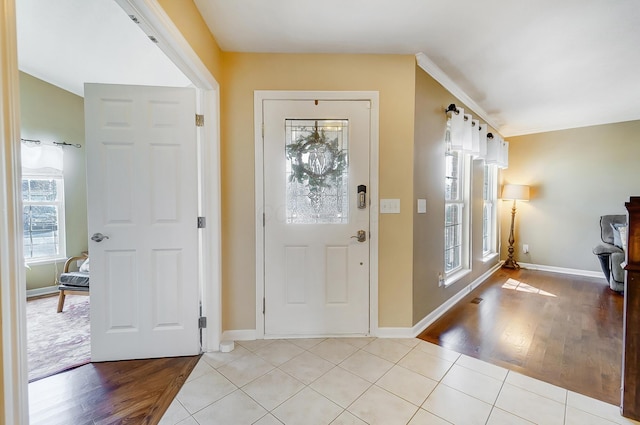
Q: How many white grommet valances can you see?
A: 2